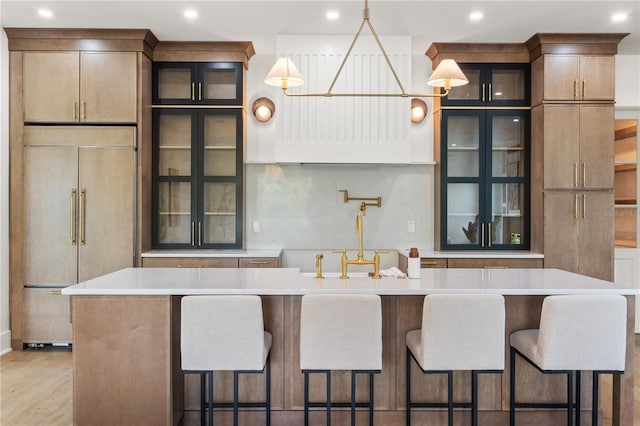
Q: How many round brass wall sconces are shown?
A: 2